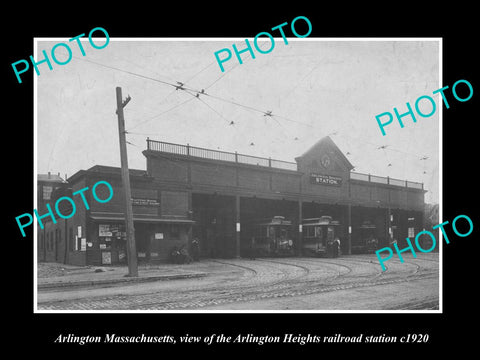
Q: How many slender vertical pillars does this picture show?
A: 4